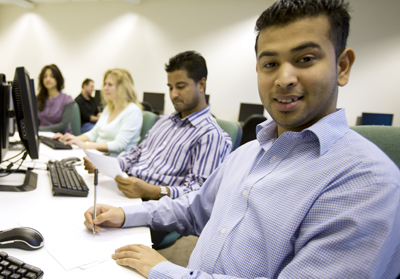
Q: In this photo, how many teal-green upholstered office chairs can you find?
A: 4